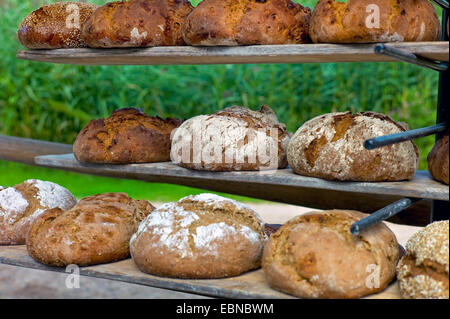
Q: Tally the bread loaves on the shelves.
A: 13